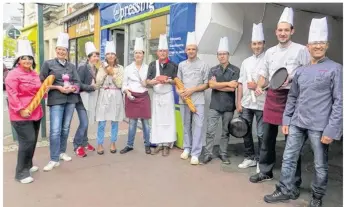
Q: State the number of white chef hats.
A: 11